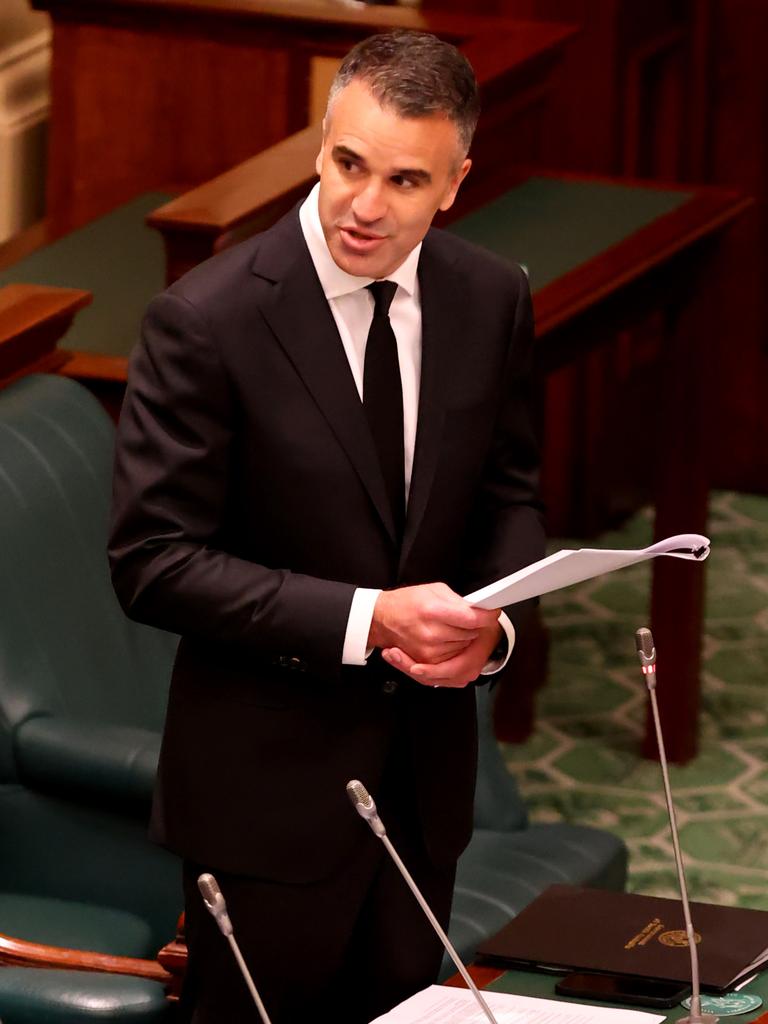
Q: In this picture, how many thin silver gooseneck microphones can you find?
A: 3